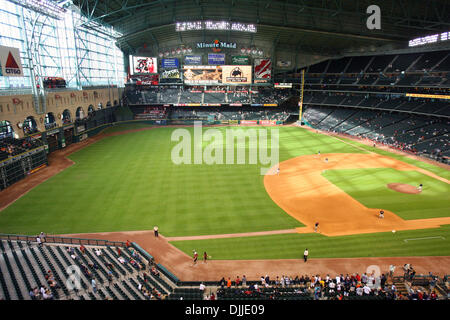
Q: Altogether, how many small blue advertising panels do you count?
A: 3